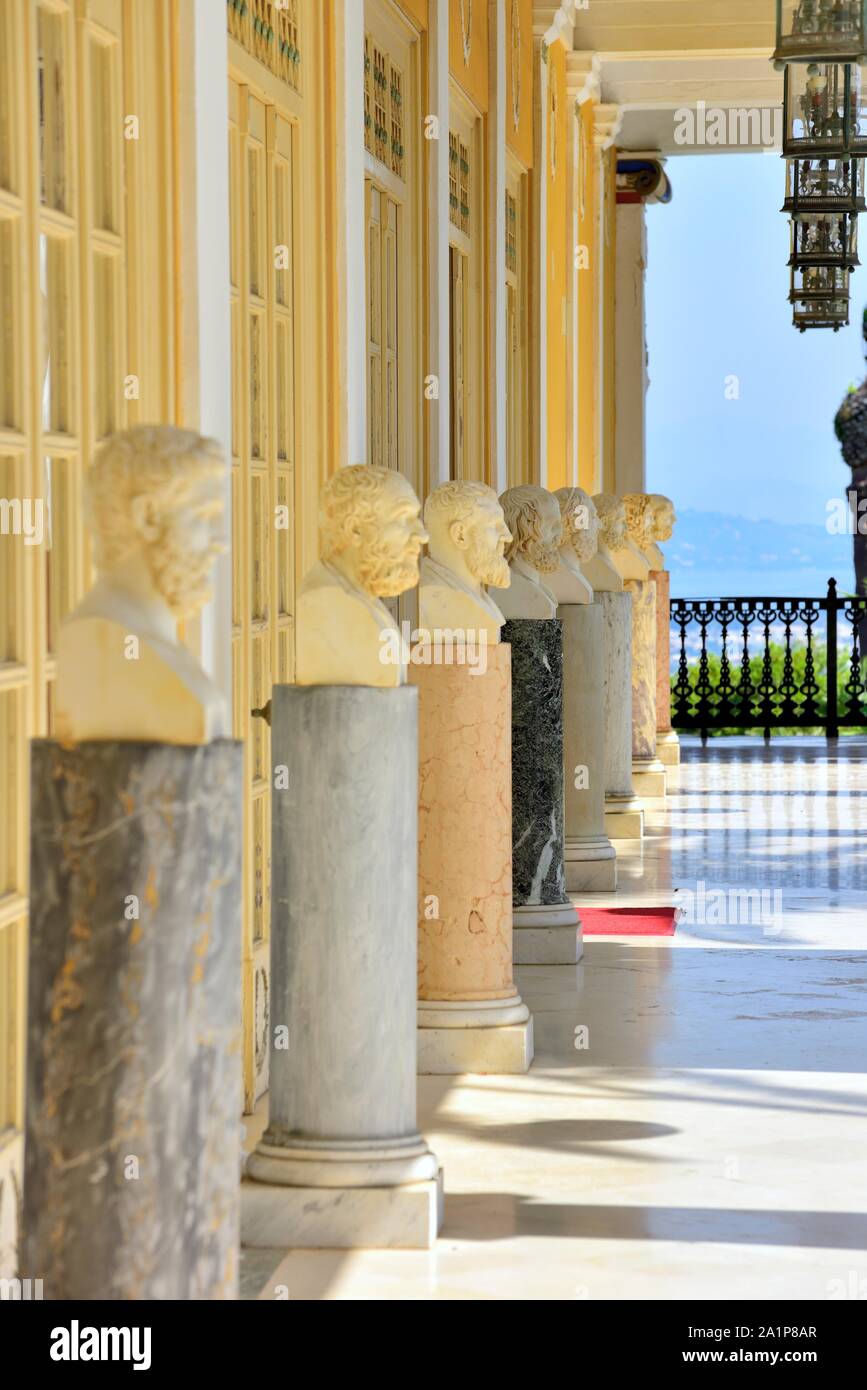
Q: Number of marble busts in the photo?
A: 8